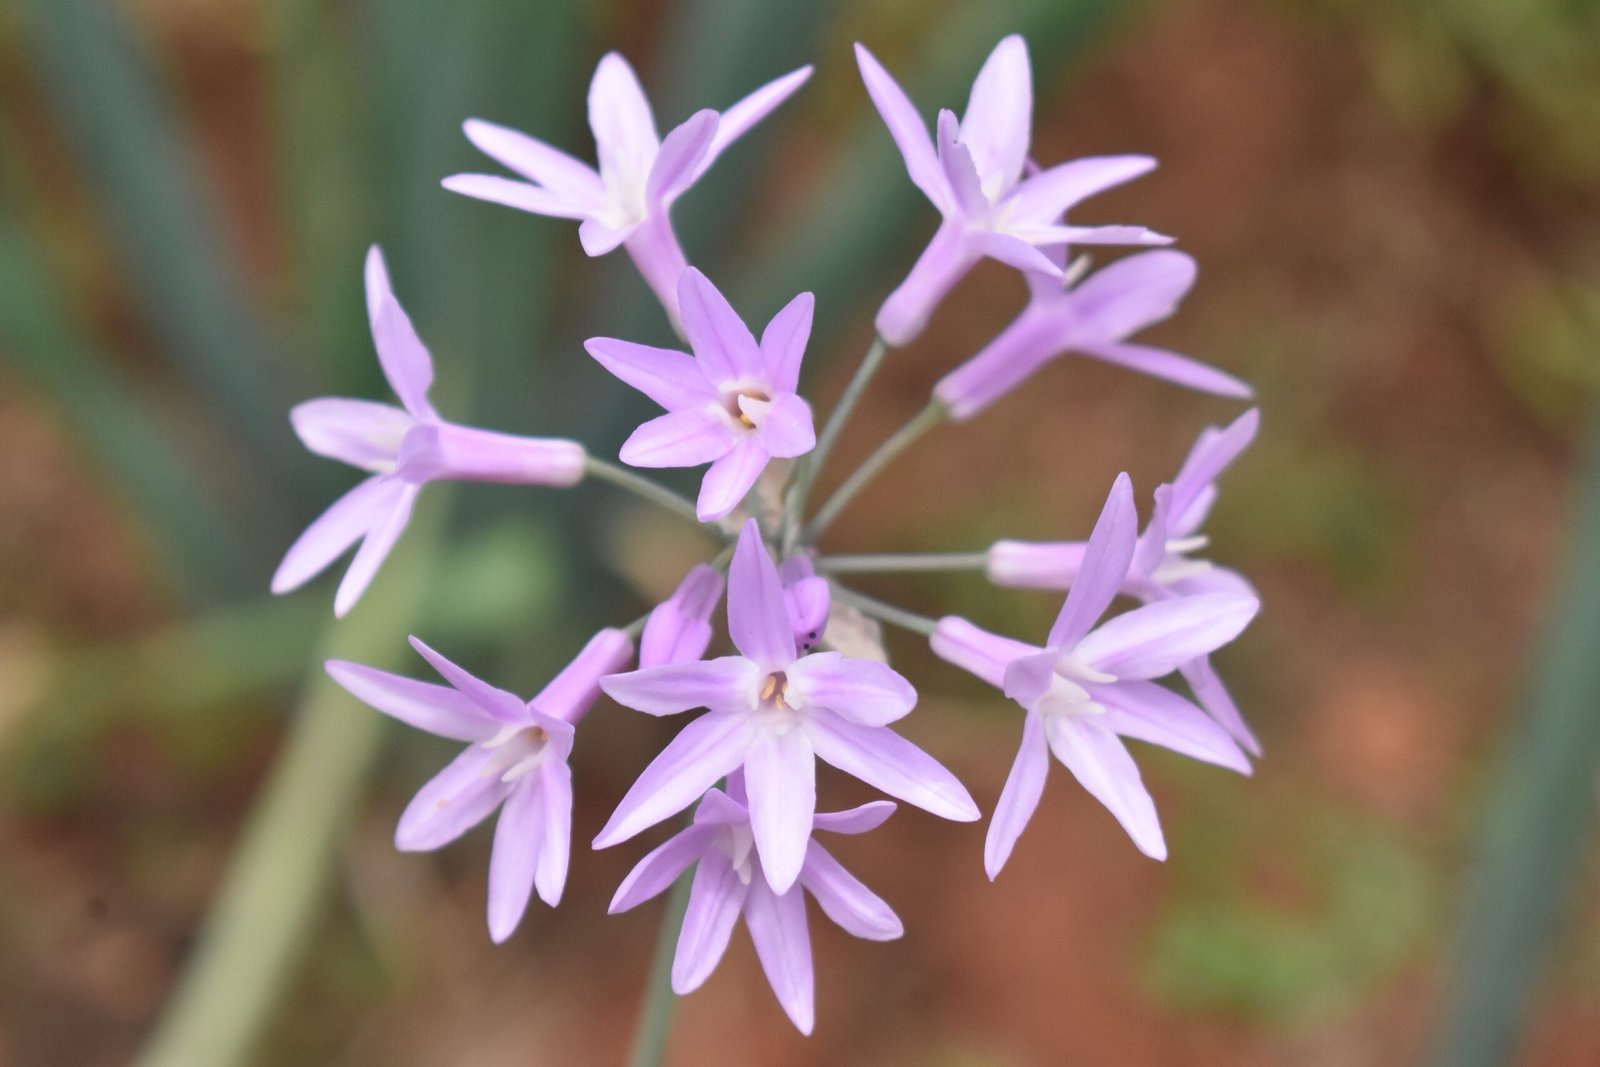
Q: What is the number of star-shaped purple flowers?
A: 10